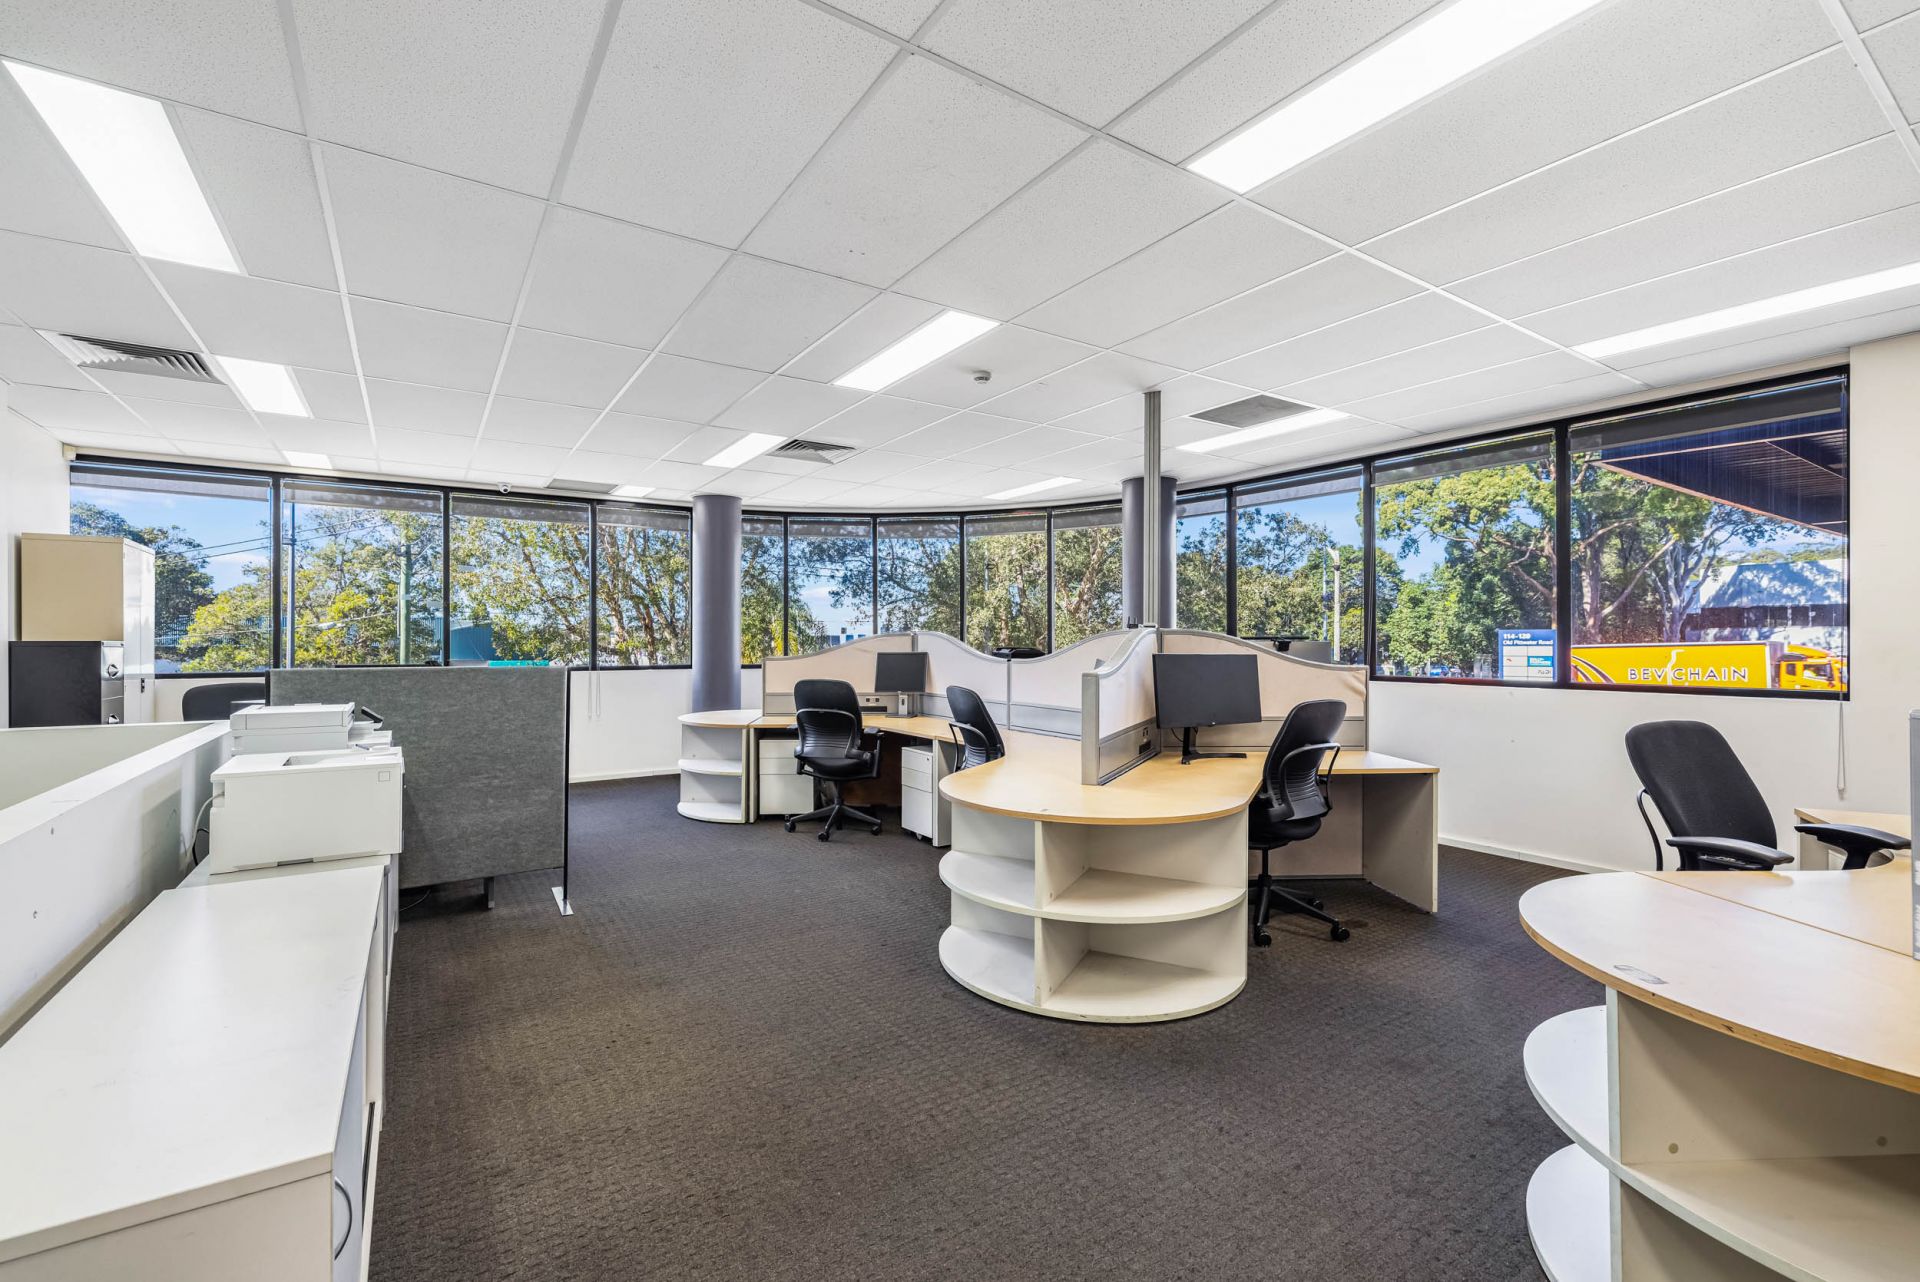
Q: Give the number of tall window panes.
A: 13